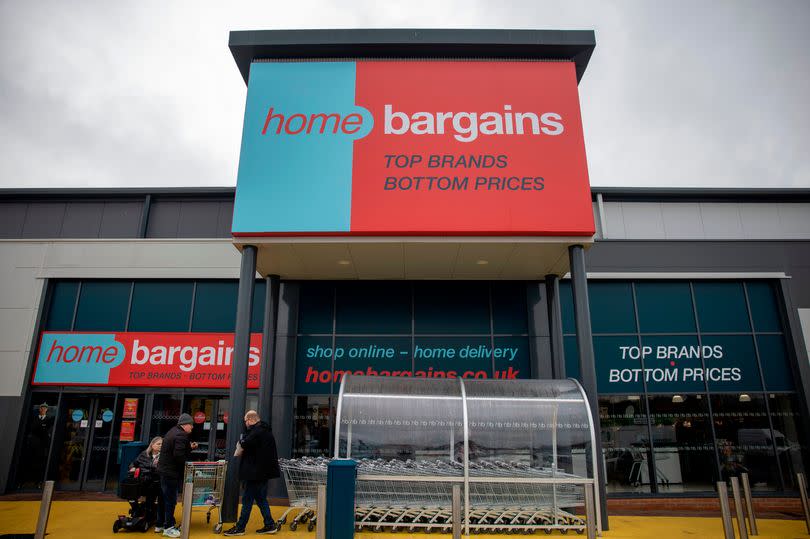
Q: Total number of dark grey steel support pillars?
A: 4